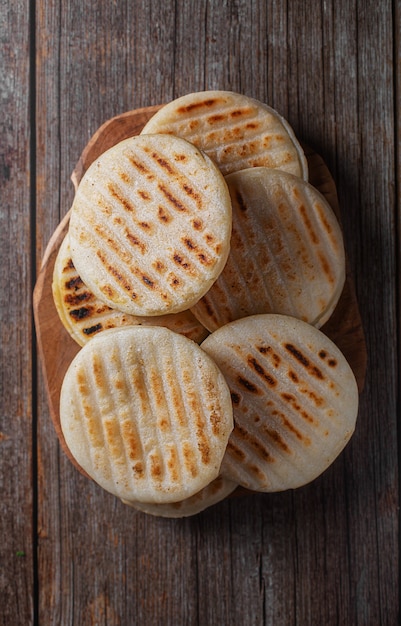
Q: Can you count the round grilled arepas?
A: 7